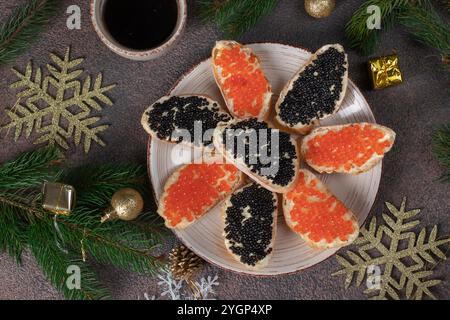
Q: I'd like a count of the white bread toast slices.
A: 8